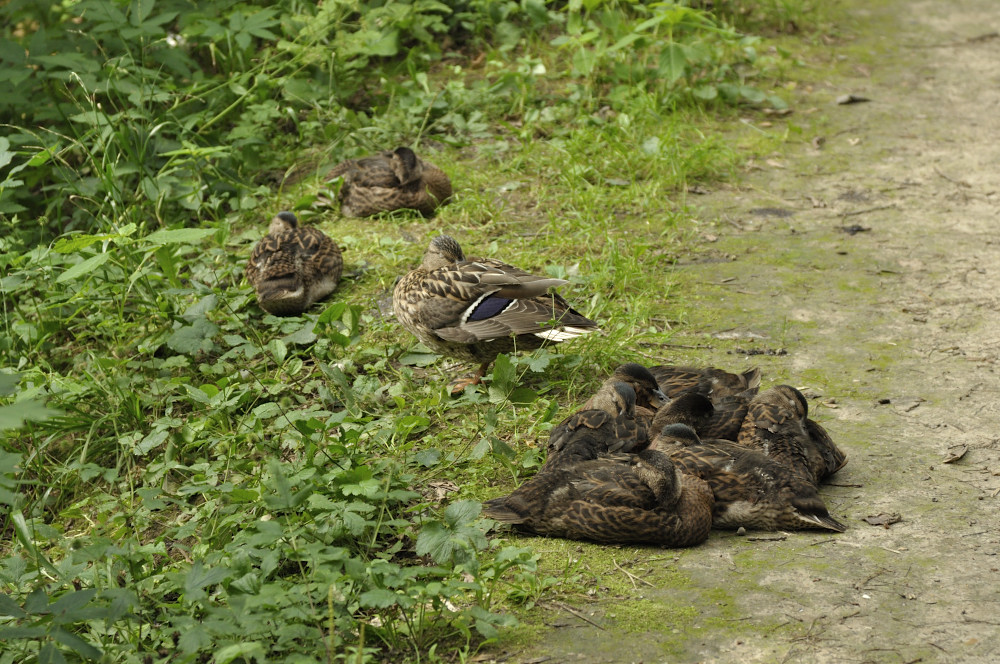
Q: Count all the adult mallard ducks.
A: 1